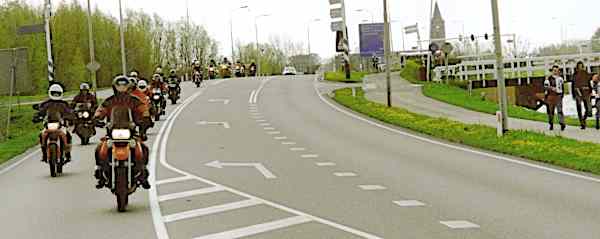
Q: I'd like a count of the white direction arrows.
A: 3